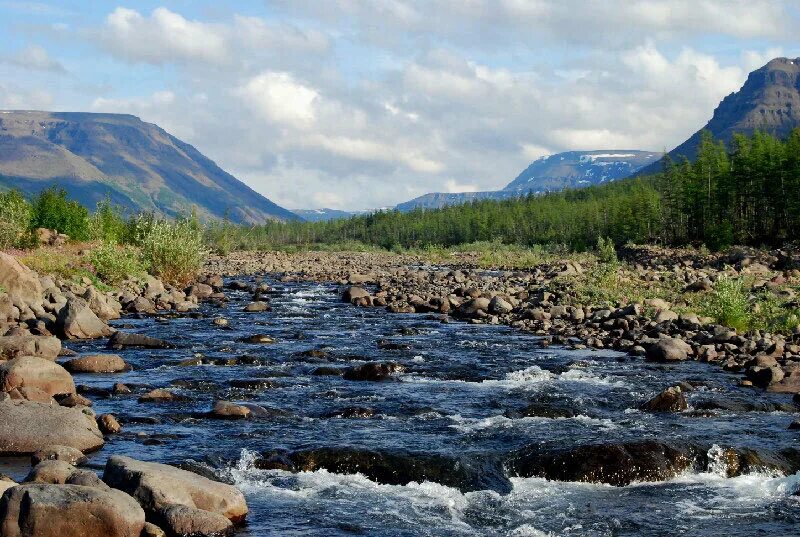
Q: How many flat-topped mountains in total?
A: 2